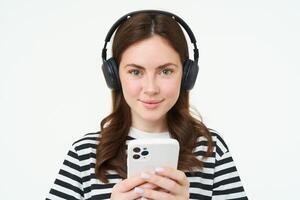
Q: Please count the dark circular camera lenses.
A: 3